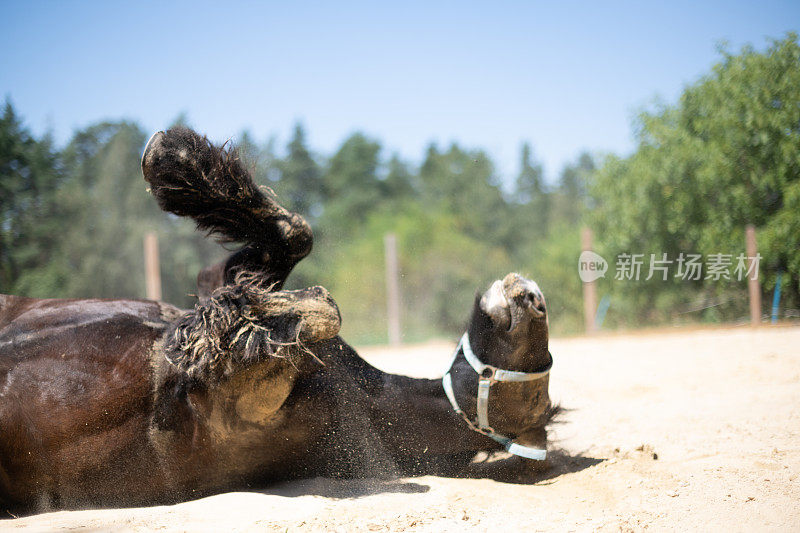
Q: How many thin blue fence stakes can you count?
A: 2